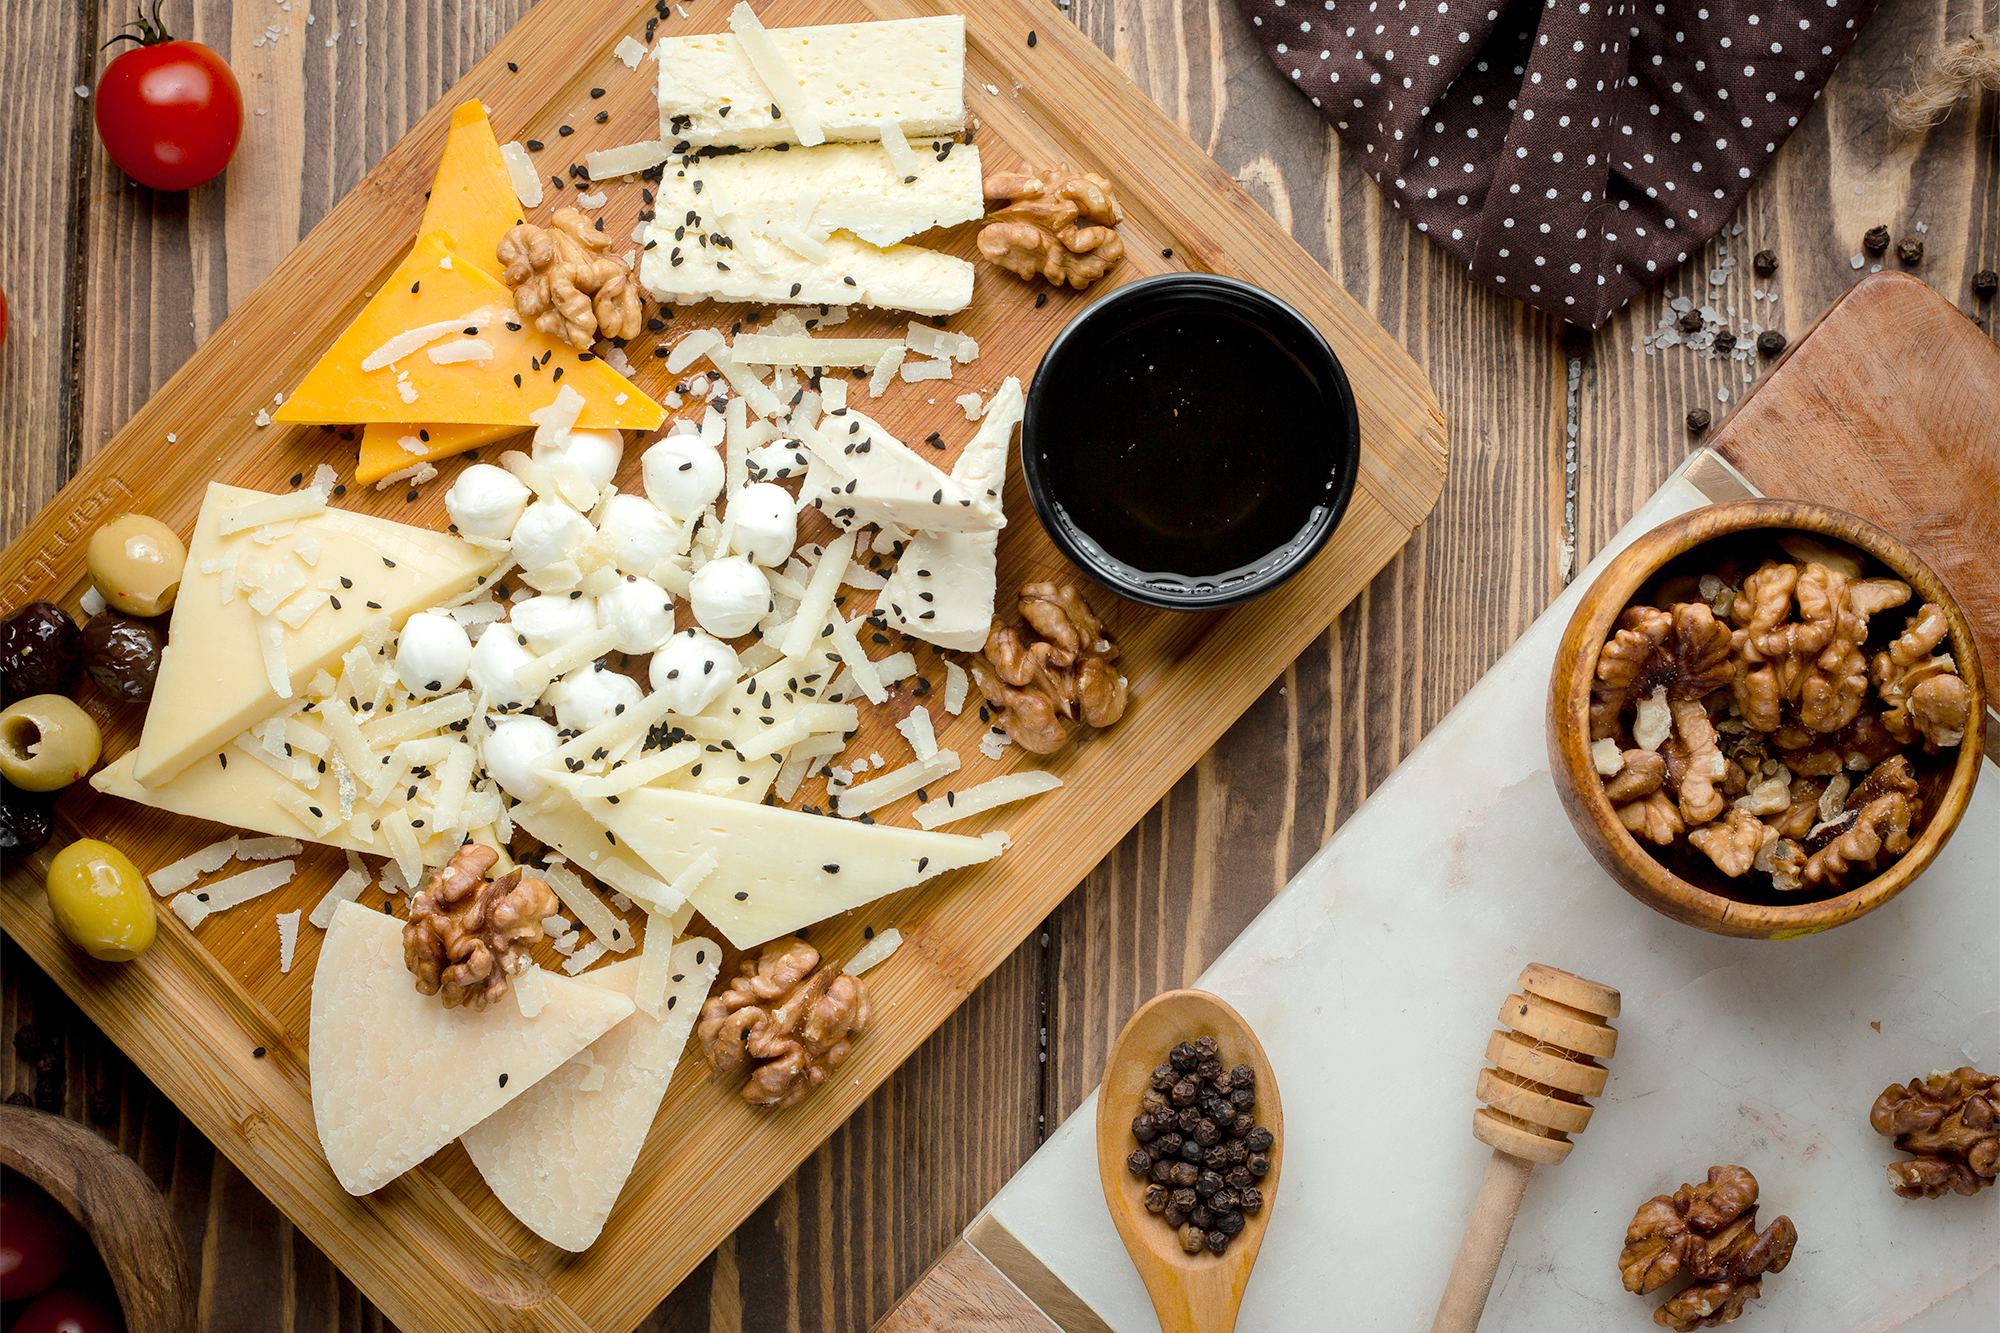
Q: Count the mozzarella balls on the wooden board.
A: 14